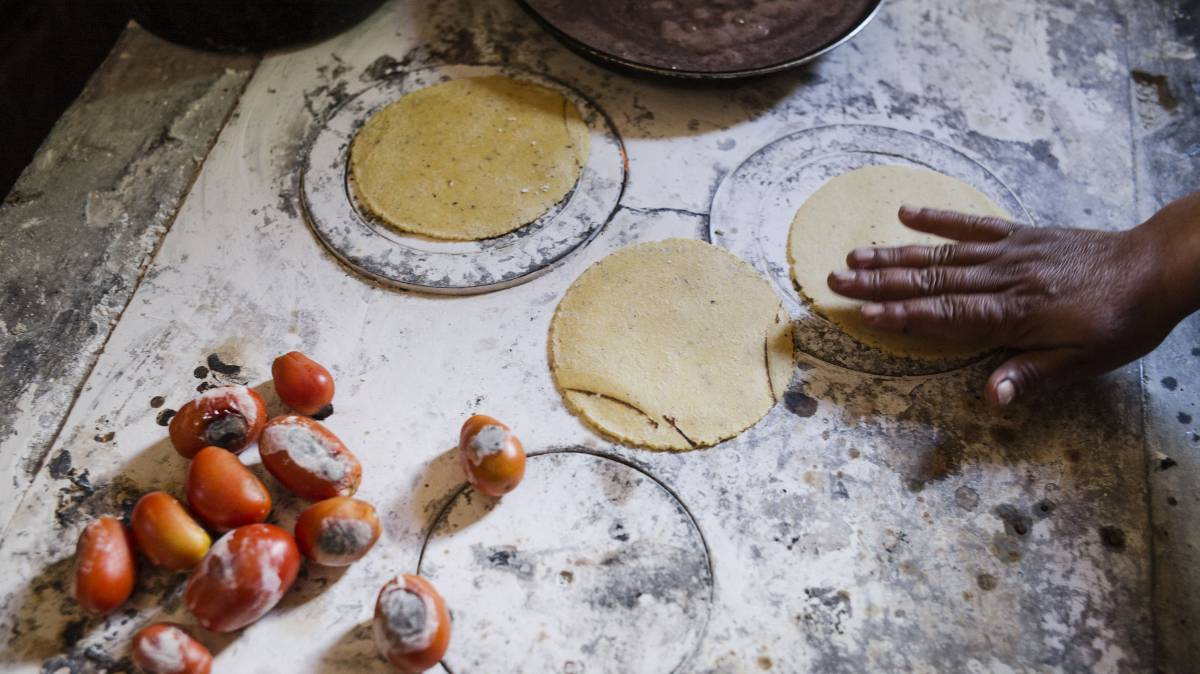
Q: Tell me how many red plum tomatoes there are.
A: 11